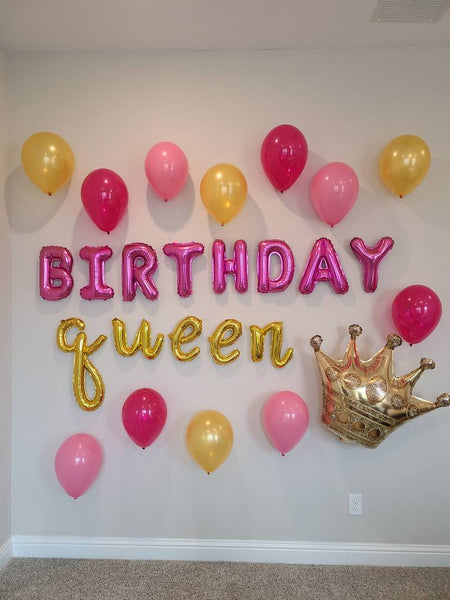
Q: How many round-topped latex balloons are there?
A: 12